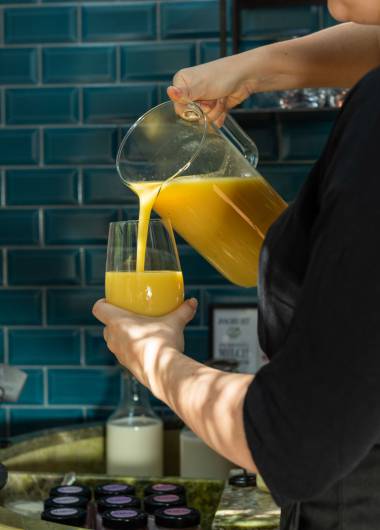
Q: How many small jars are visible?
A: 9